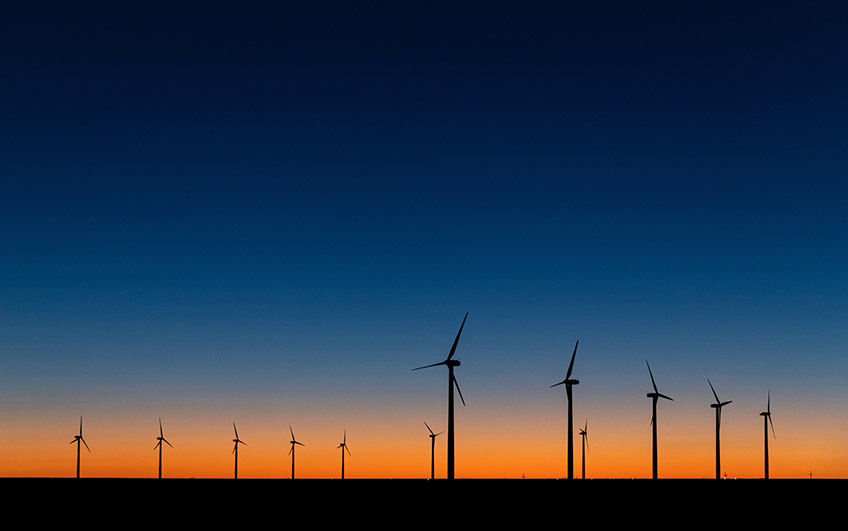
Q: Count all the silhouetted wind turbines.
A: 12